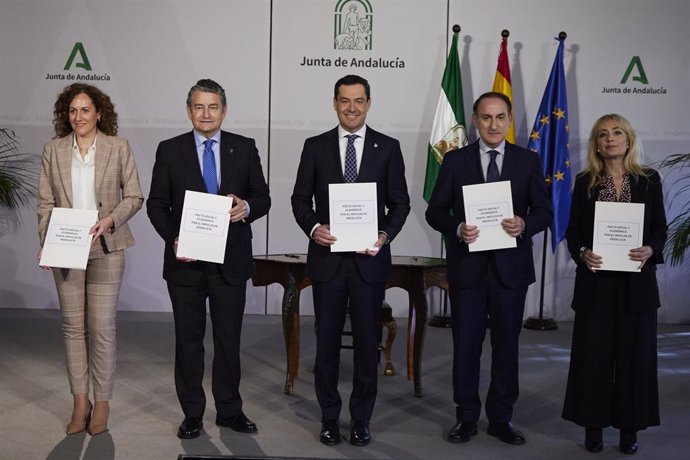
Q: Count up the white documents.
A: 5